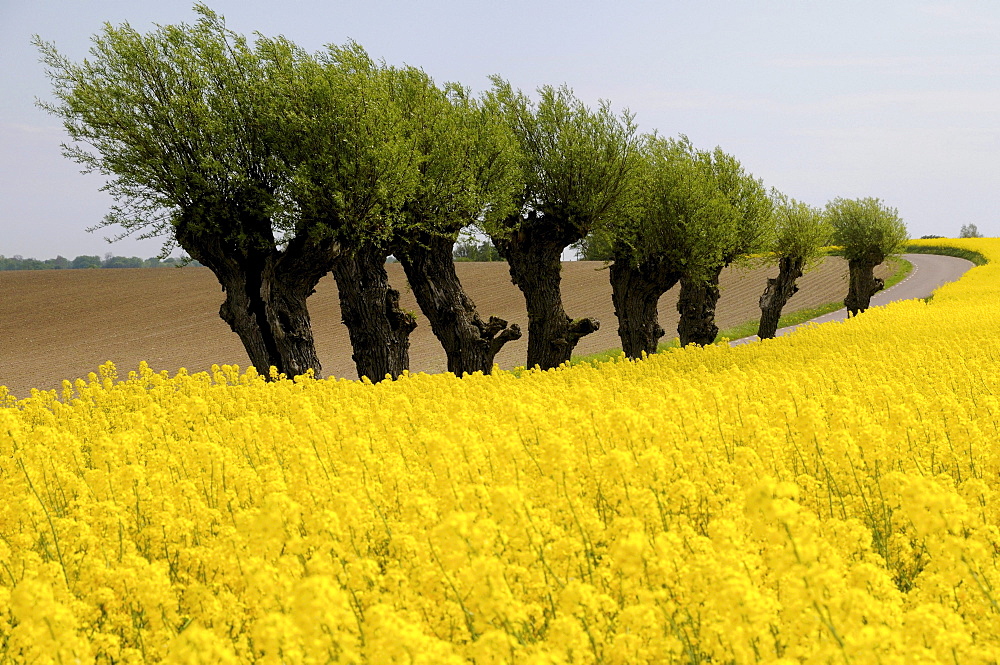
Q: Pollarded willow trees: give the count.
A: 8